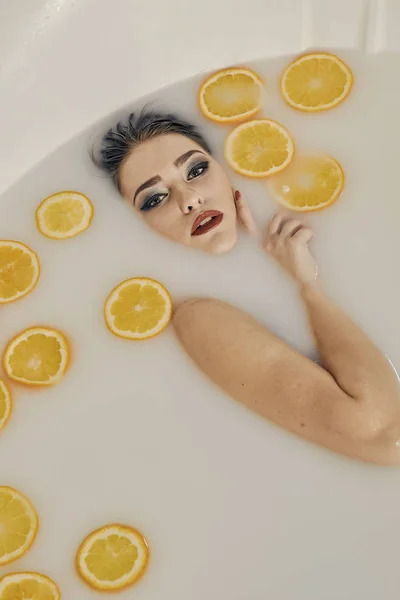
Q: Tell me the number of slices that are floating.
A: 12